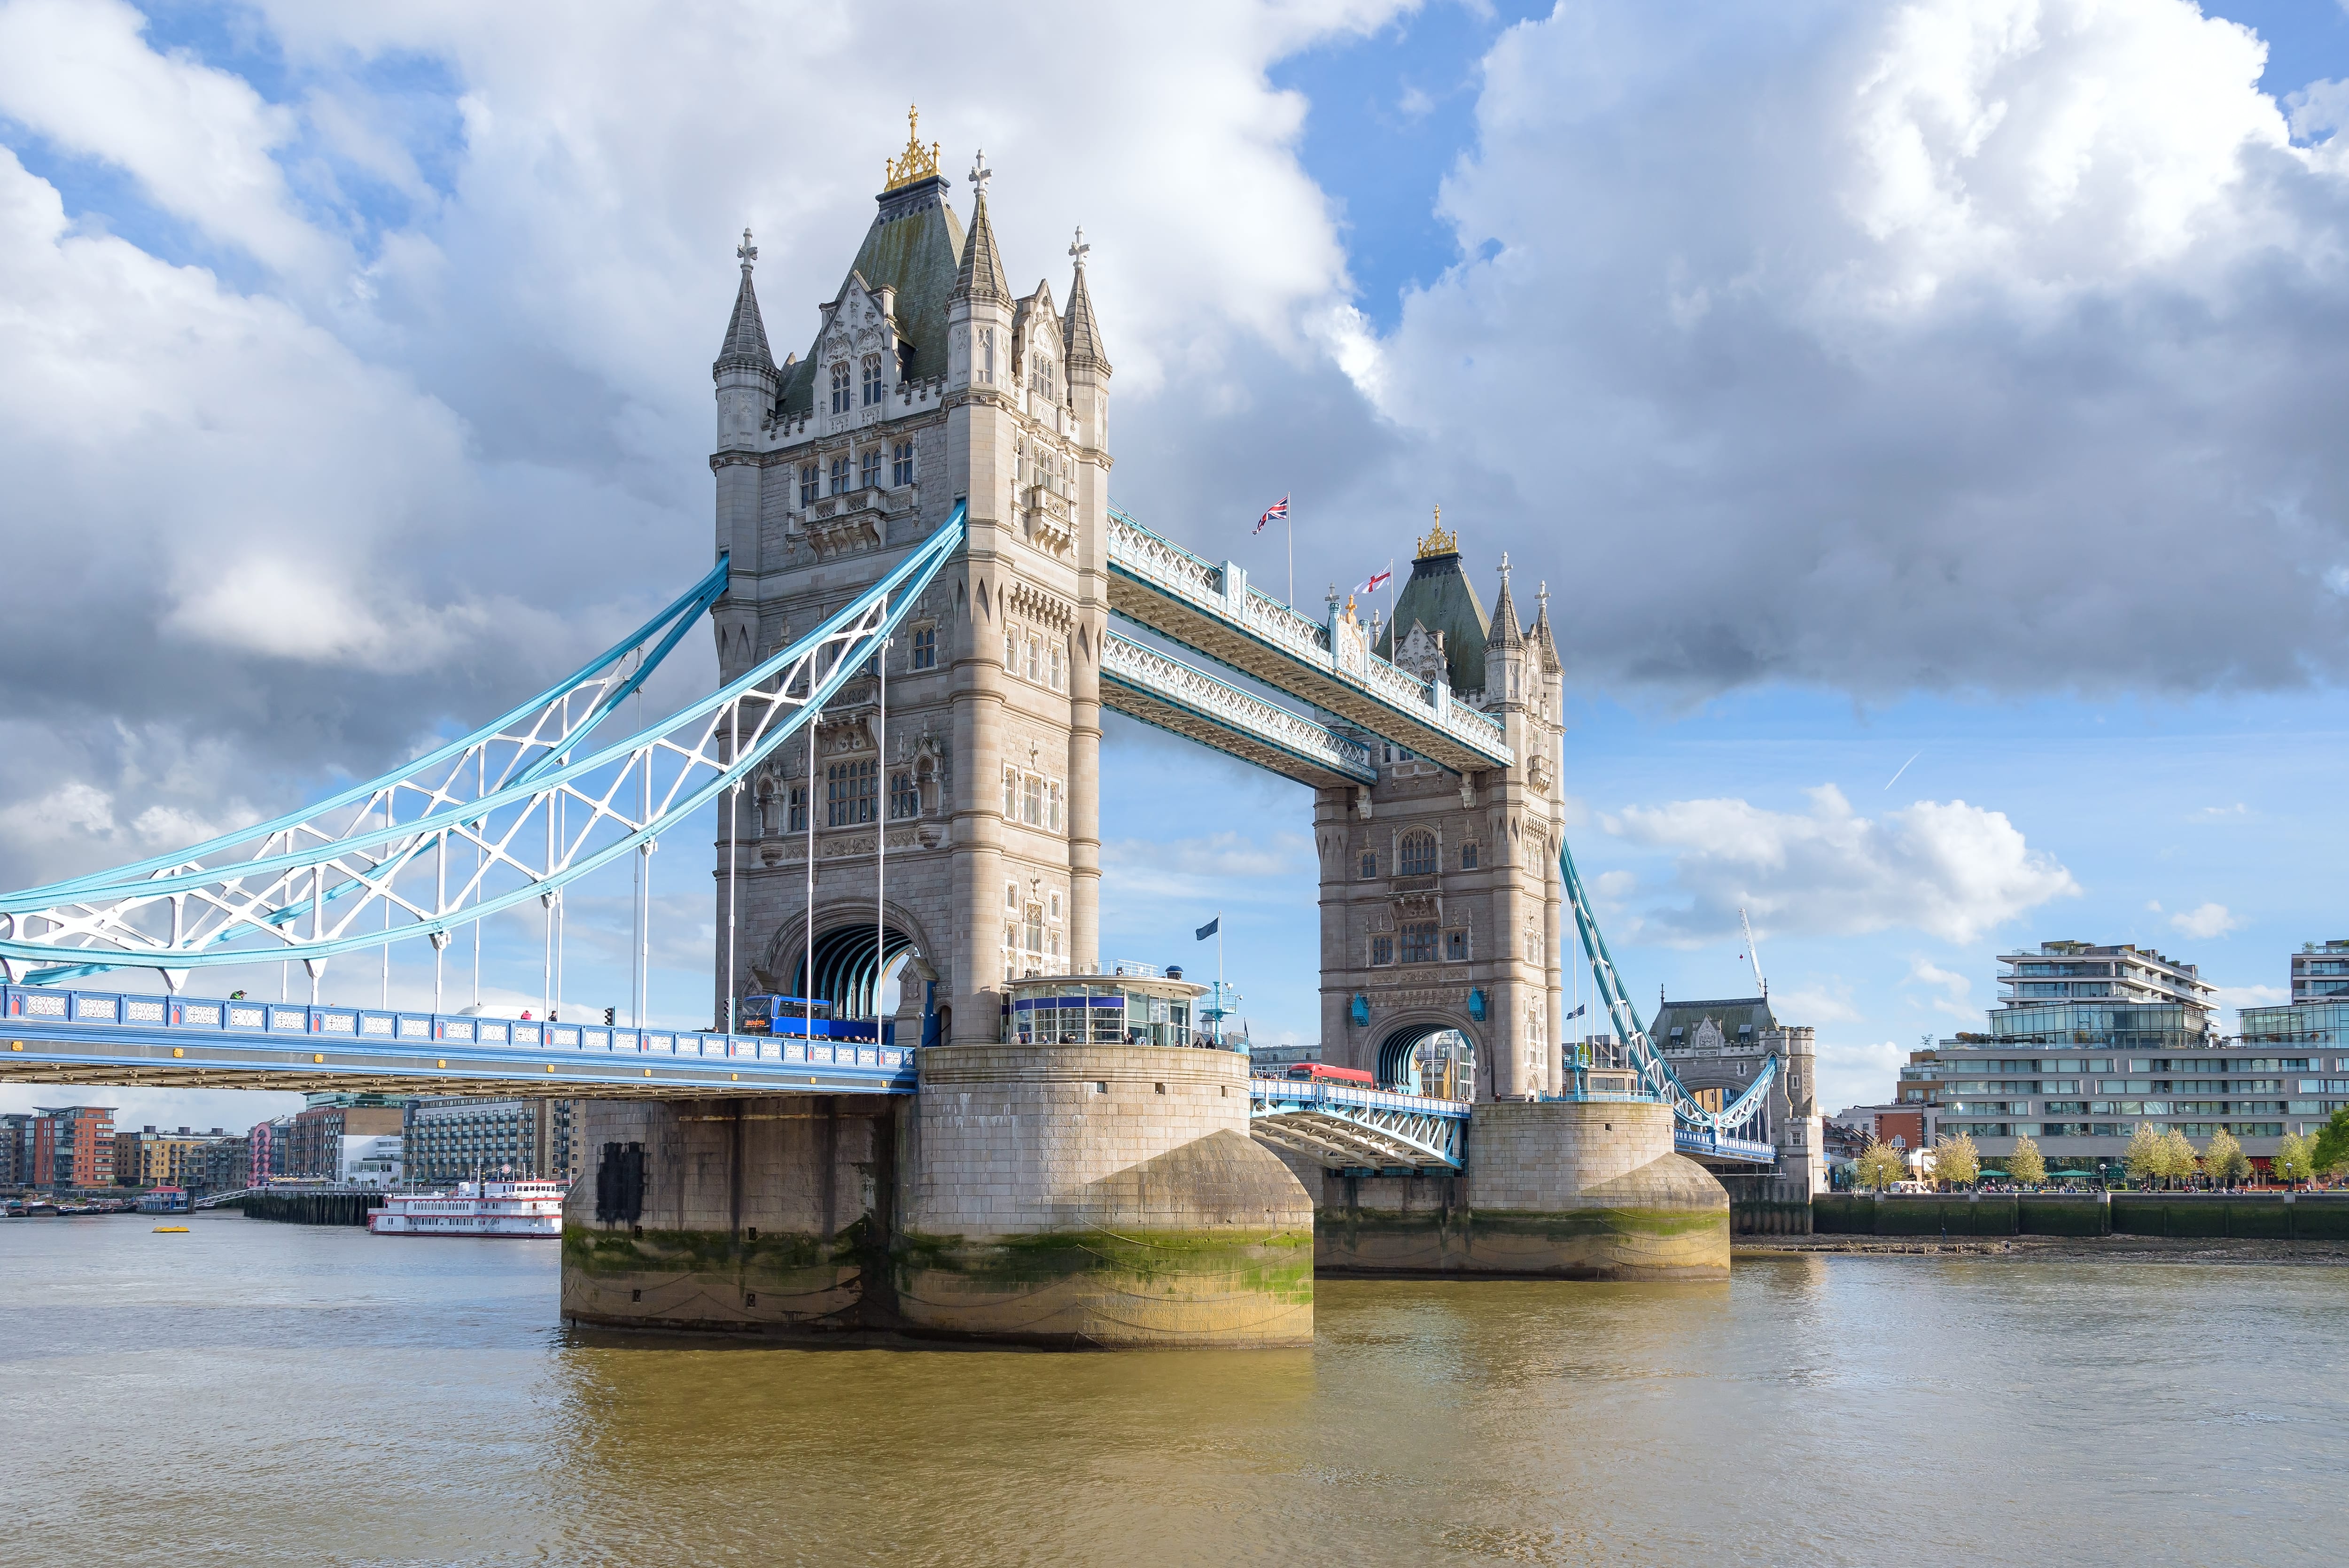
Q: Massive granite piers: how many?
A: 2